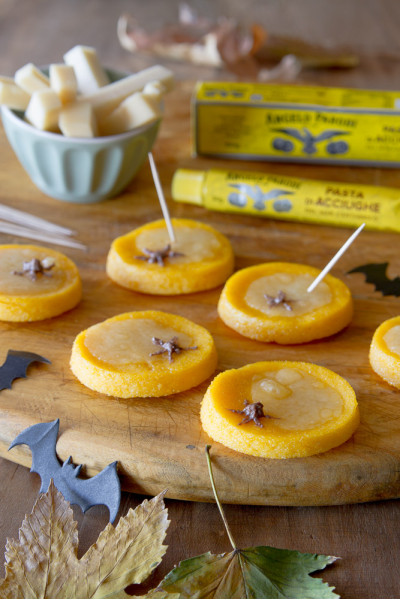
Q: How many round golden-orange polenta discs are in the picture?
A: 6